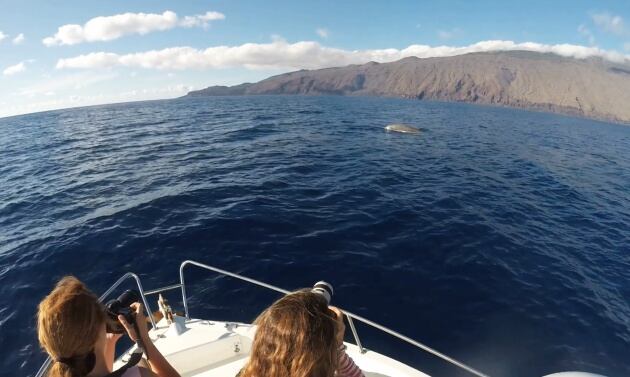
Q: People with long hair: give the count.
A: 2